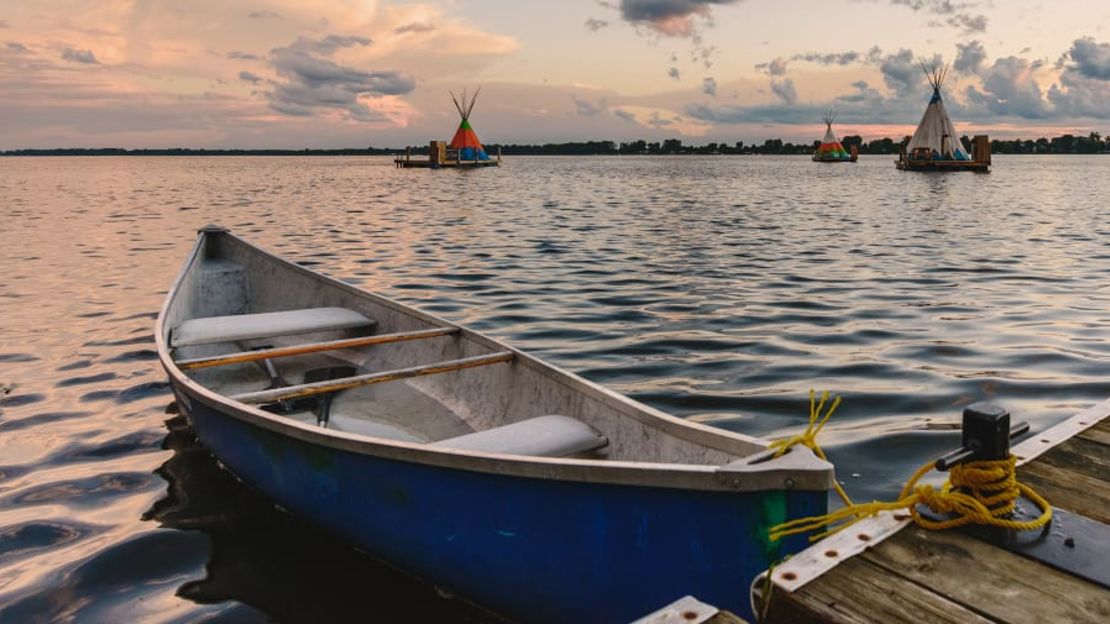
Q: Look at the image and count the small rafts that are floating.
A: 3